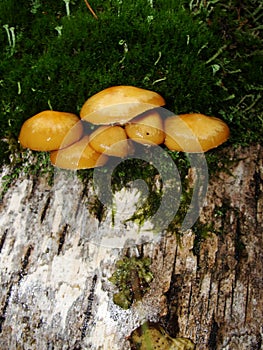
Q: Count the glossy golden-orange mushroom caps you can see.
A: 6